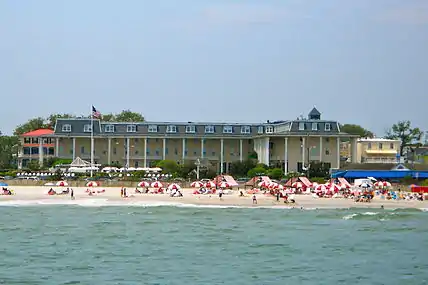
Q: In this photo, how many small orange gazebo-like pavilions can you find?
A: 4